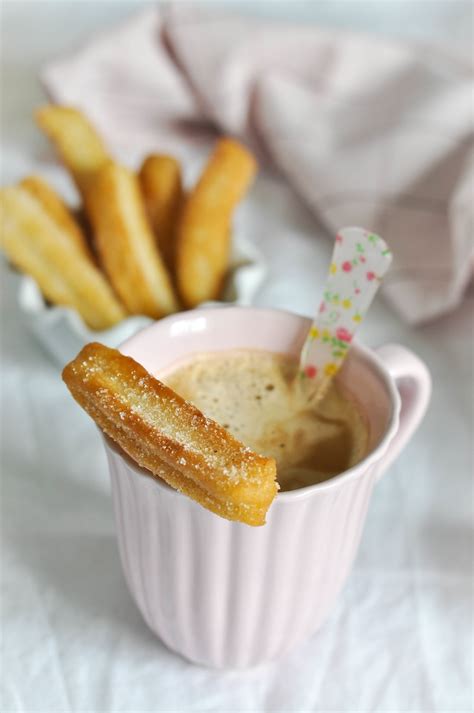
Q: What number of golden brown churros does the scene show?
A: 7